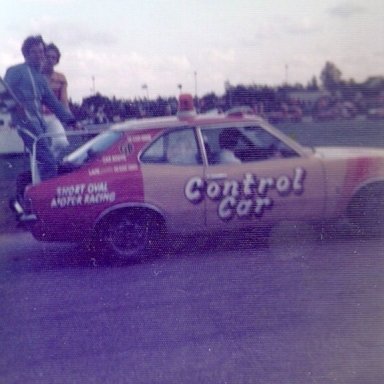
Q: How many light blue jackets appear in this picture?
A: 1